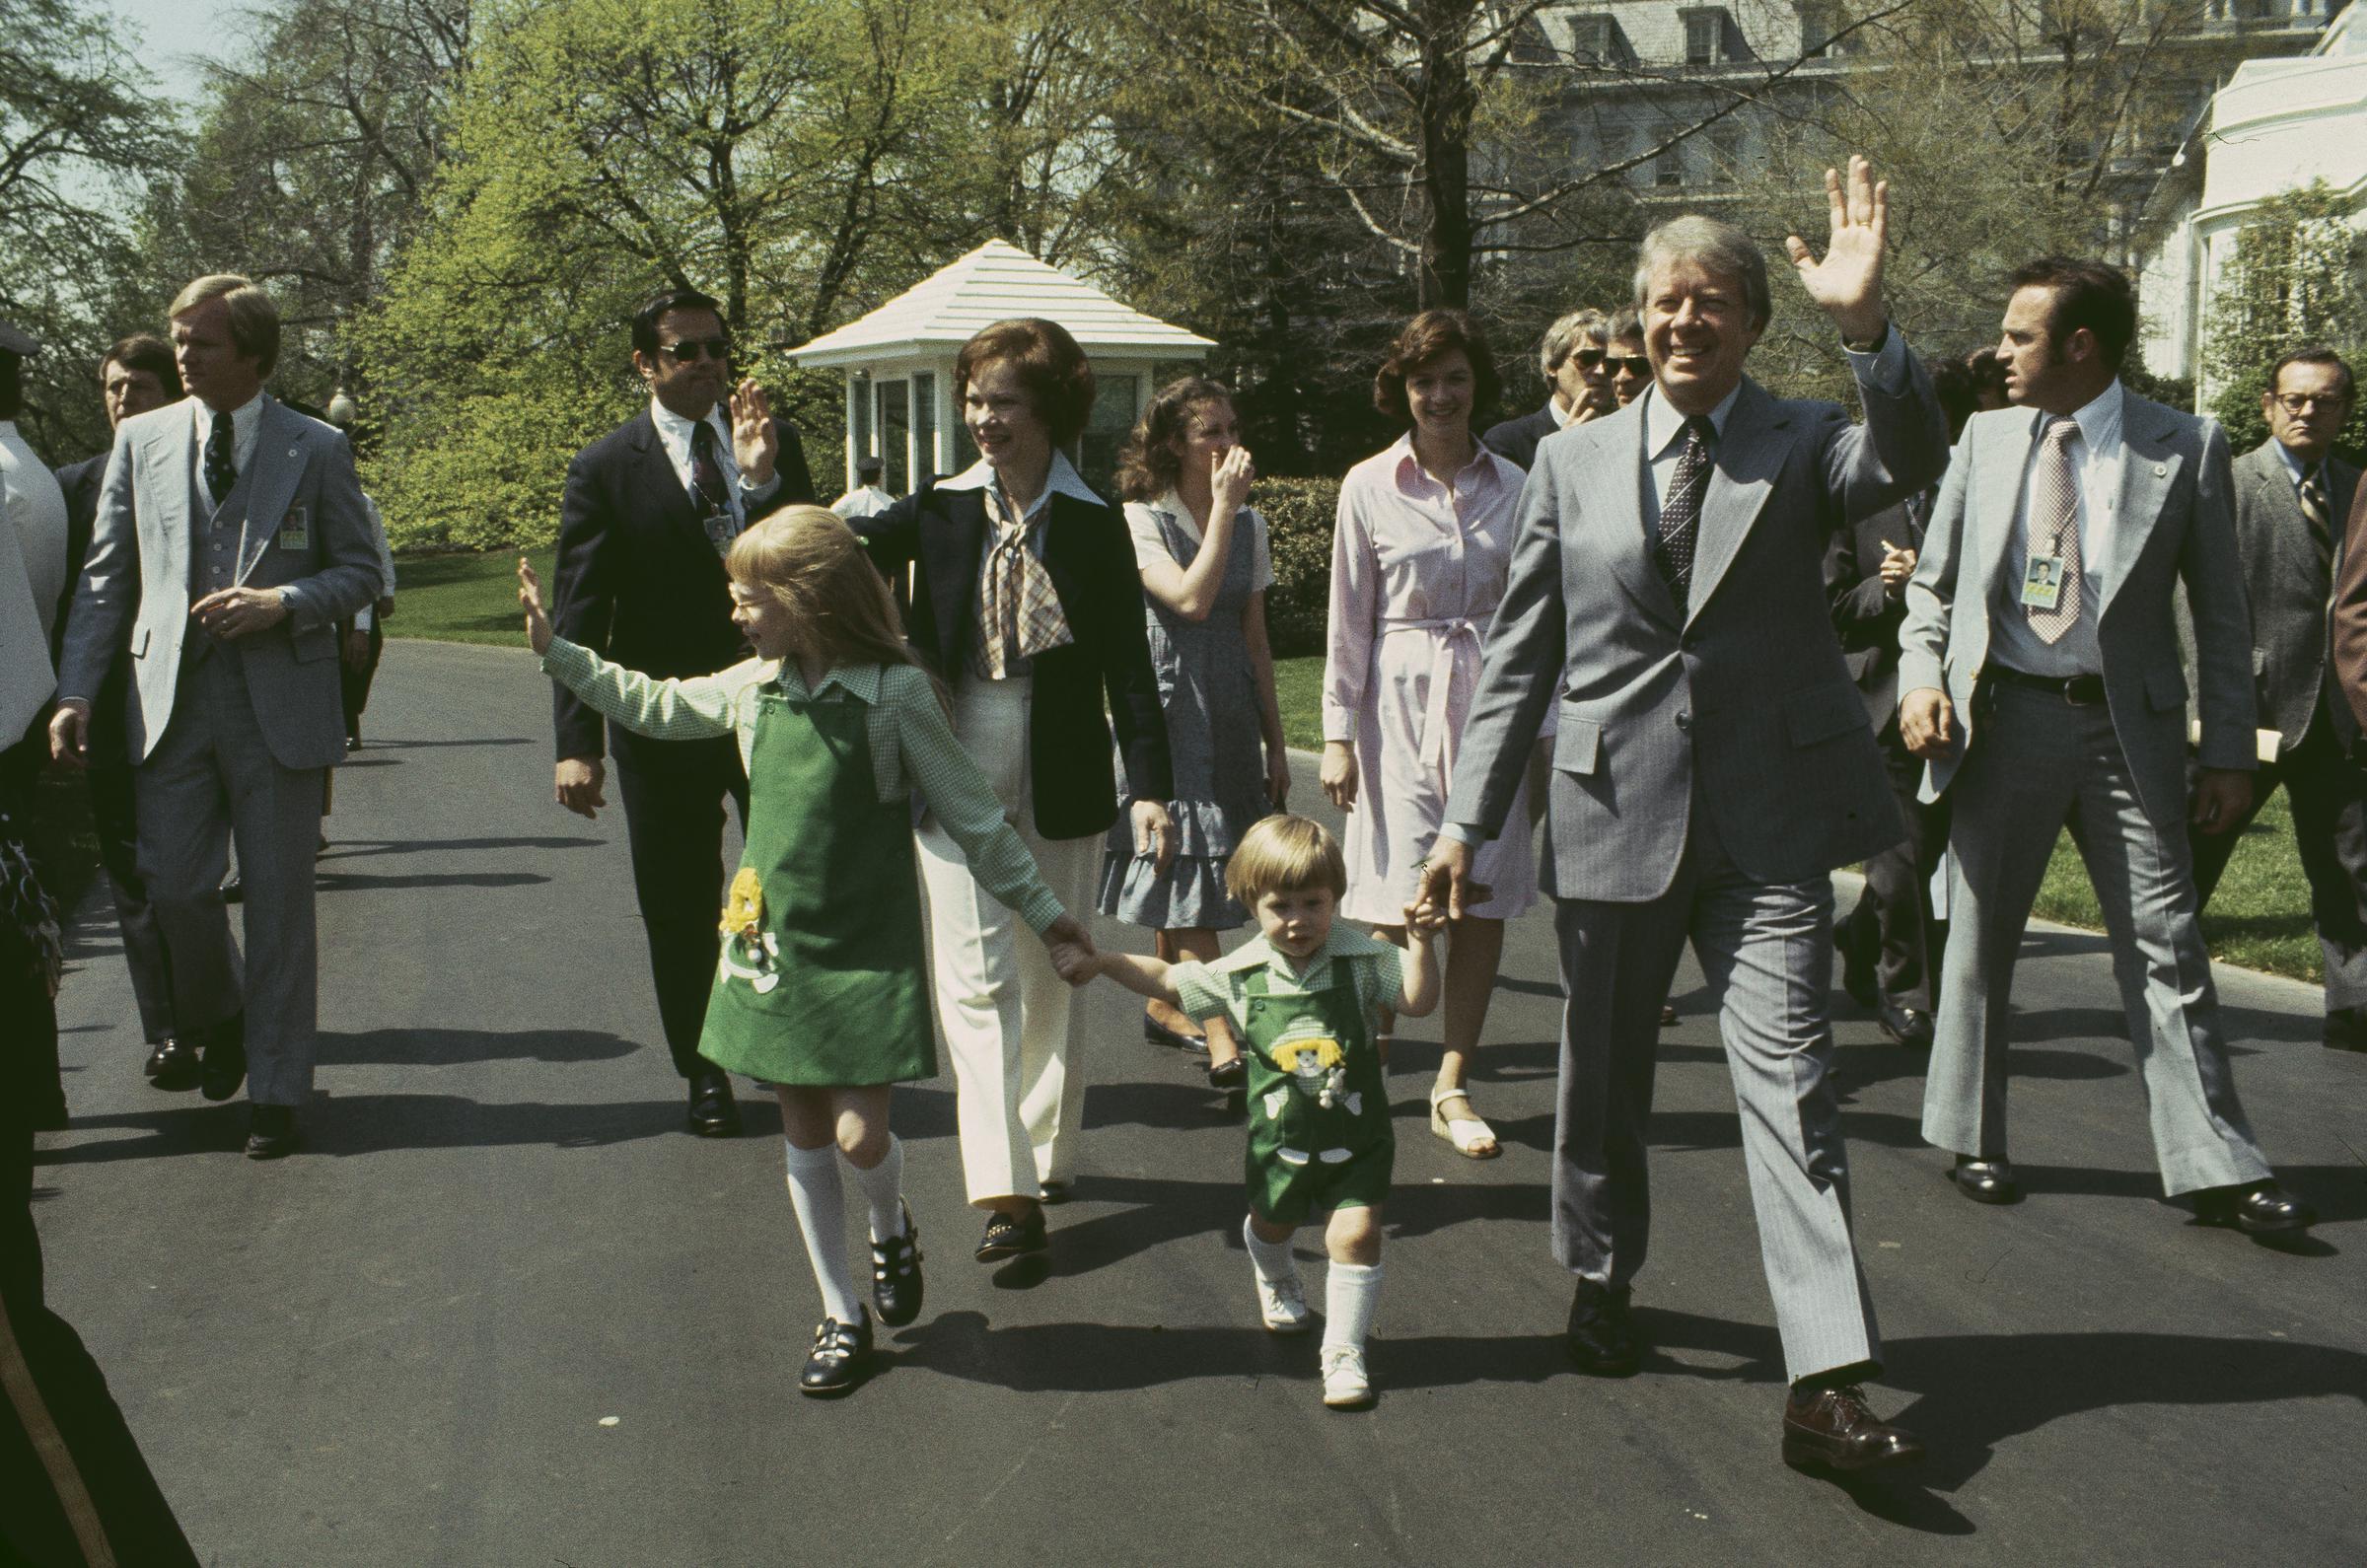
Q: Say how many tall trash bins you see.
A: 0